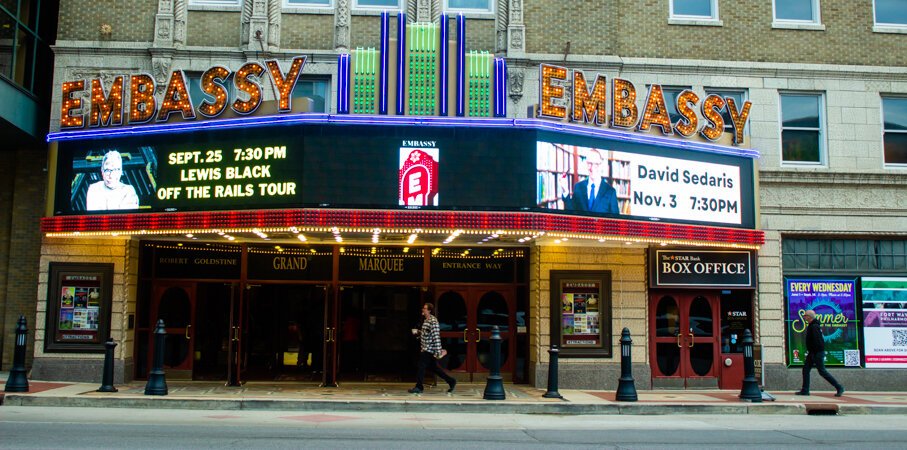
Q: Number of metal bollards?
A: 7